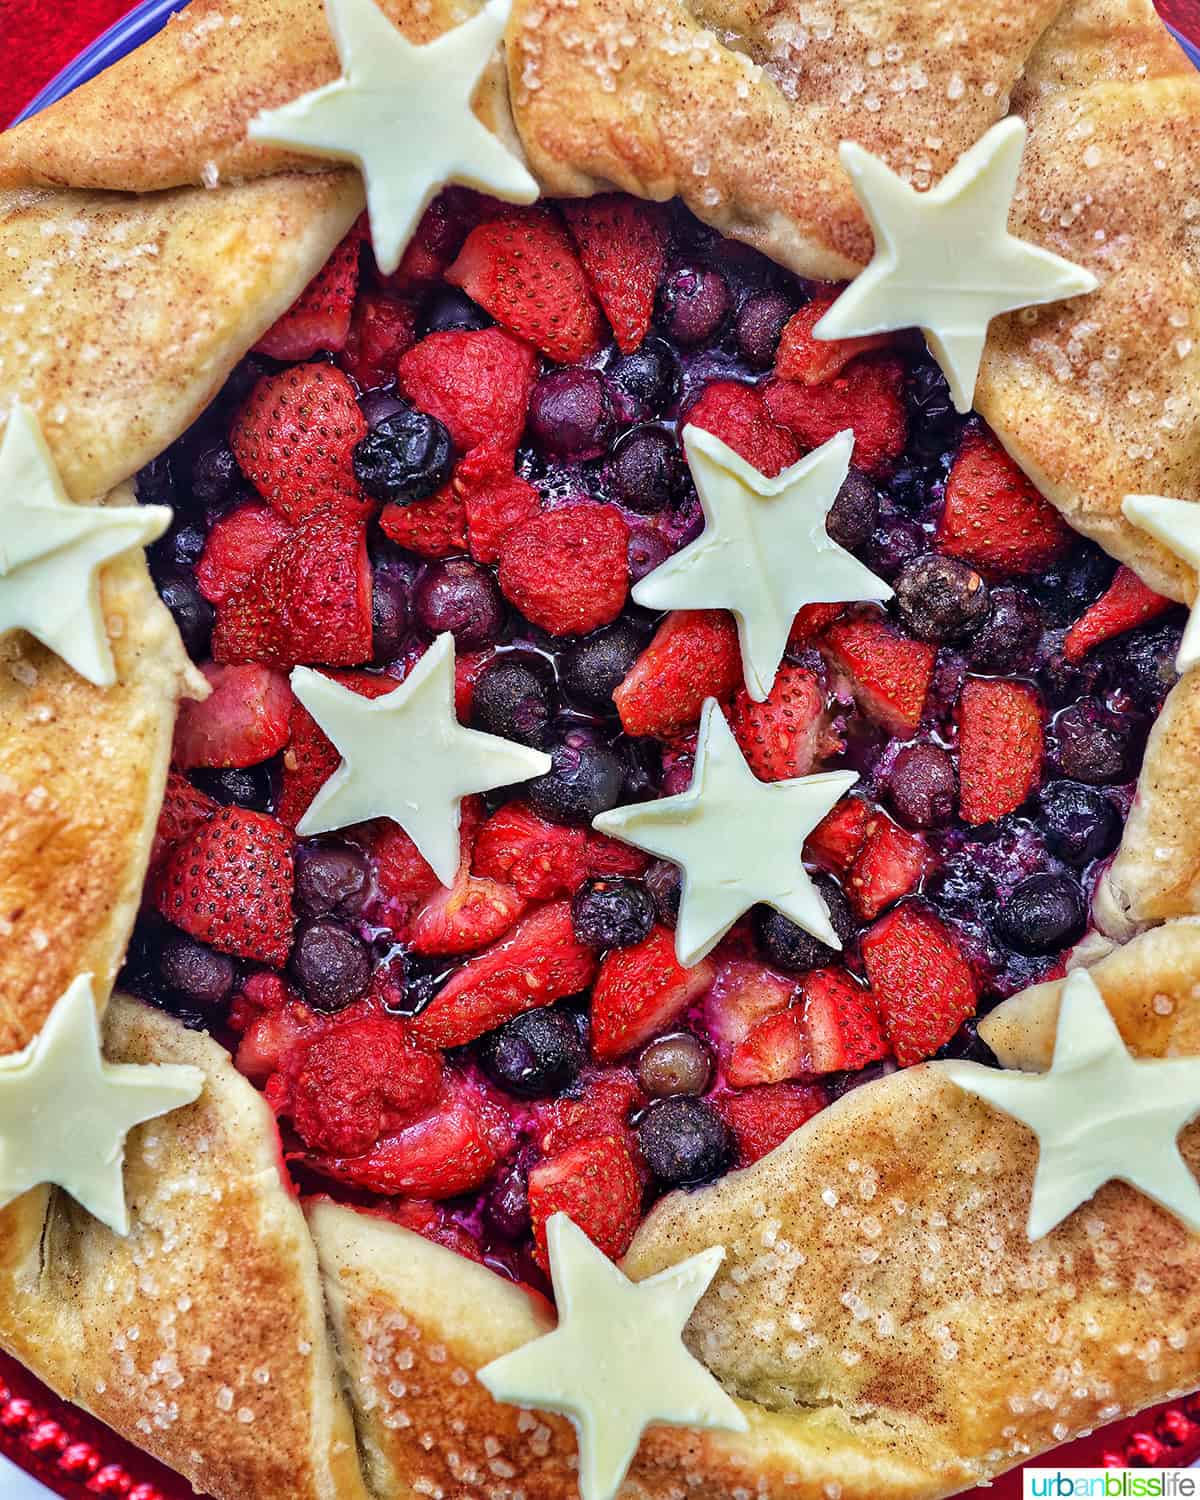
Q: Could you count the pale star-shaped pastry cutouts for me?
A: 10